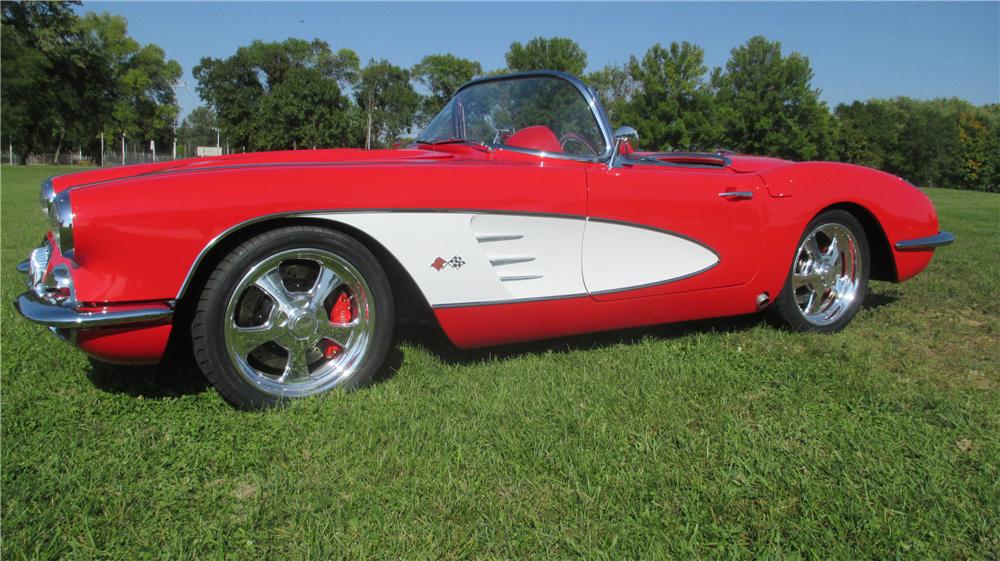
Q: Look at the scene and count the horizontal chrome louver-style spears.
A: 3